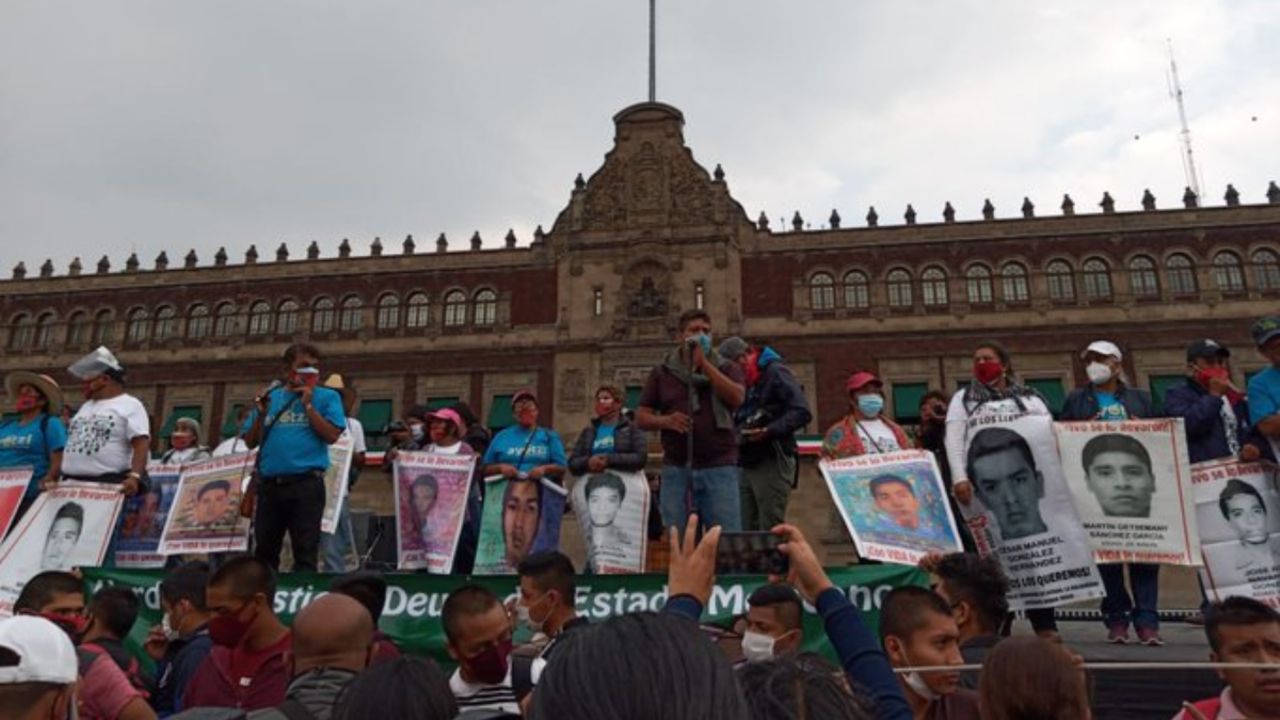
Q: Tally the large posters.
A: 12